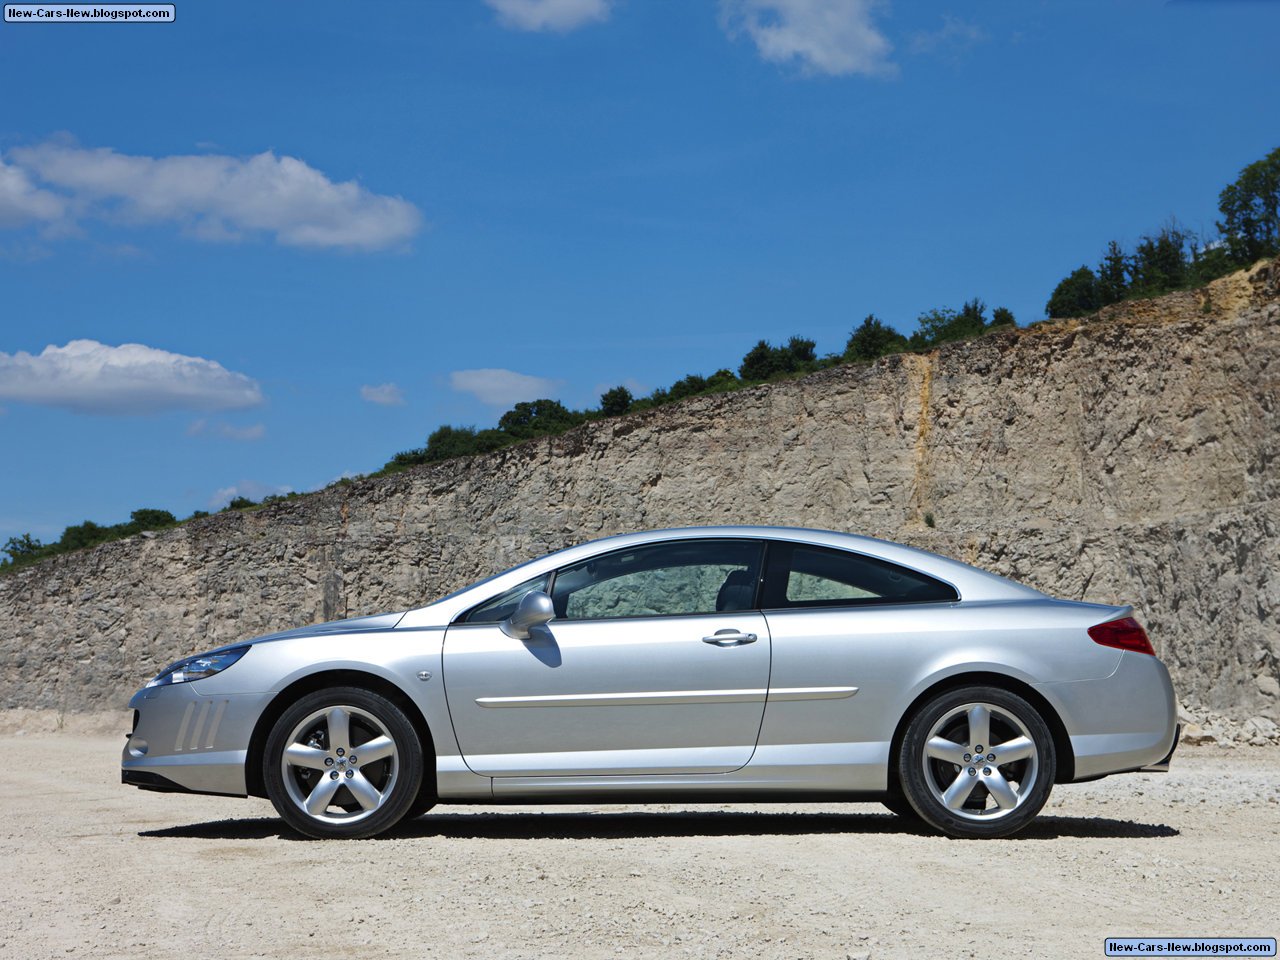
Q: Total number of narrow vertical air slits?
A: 3